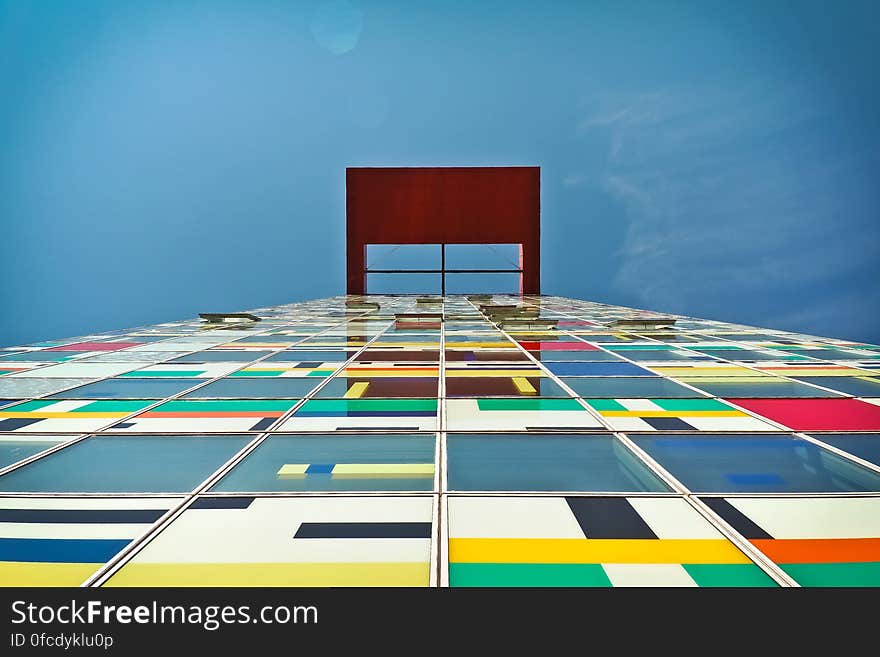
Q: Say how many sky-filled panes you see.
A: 4